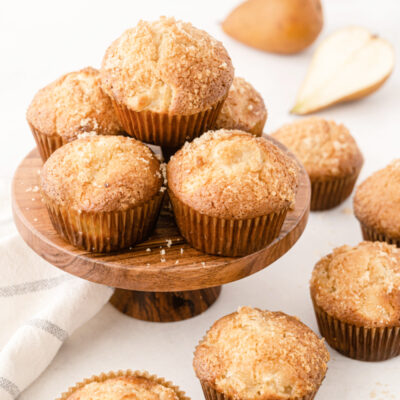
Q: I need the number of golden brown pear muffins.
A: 10